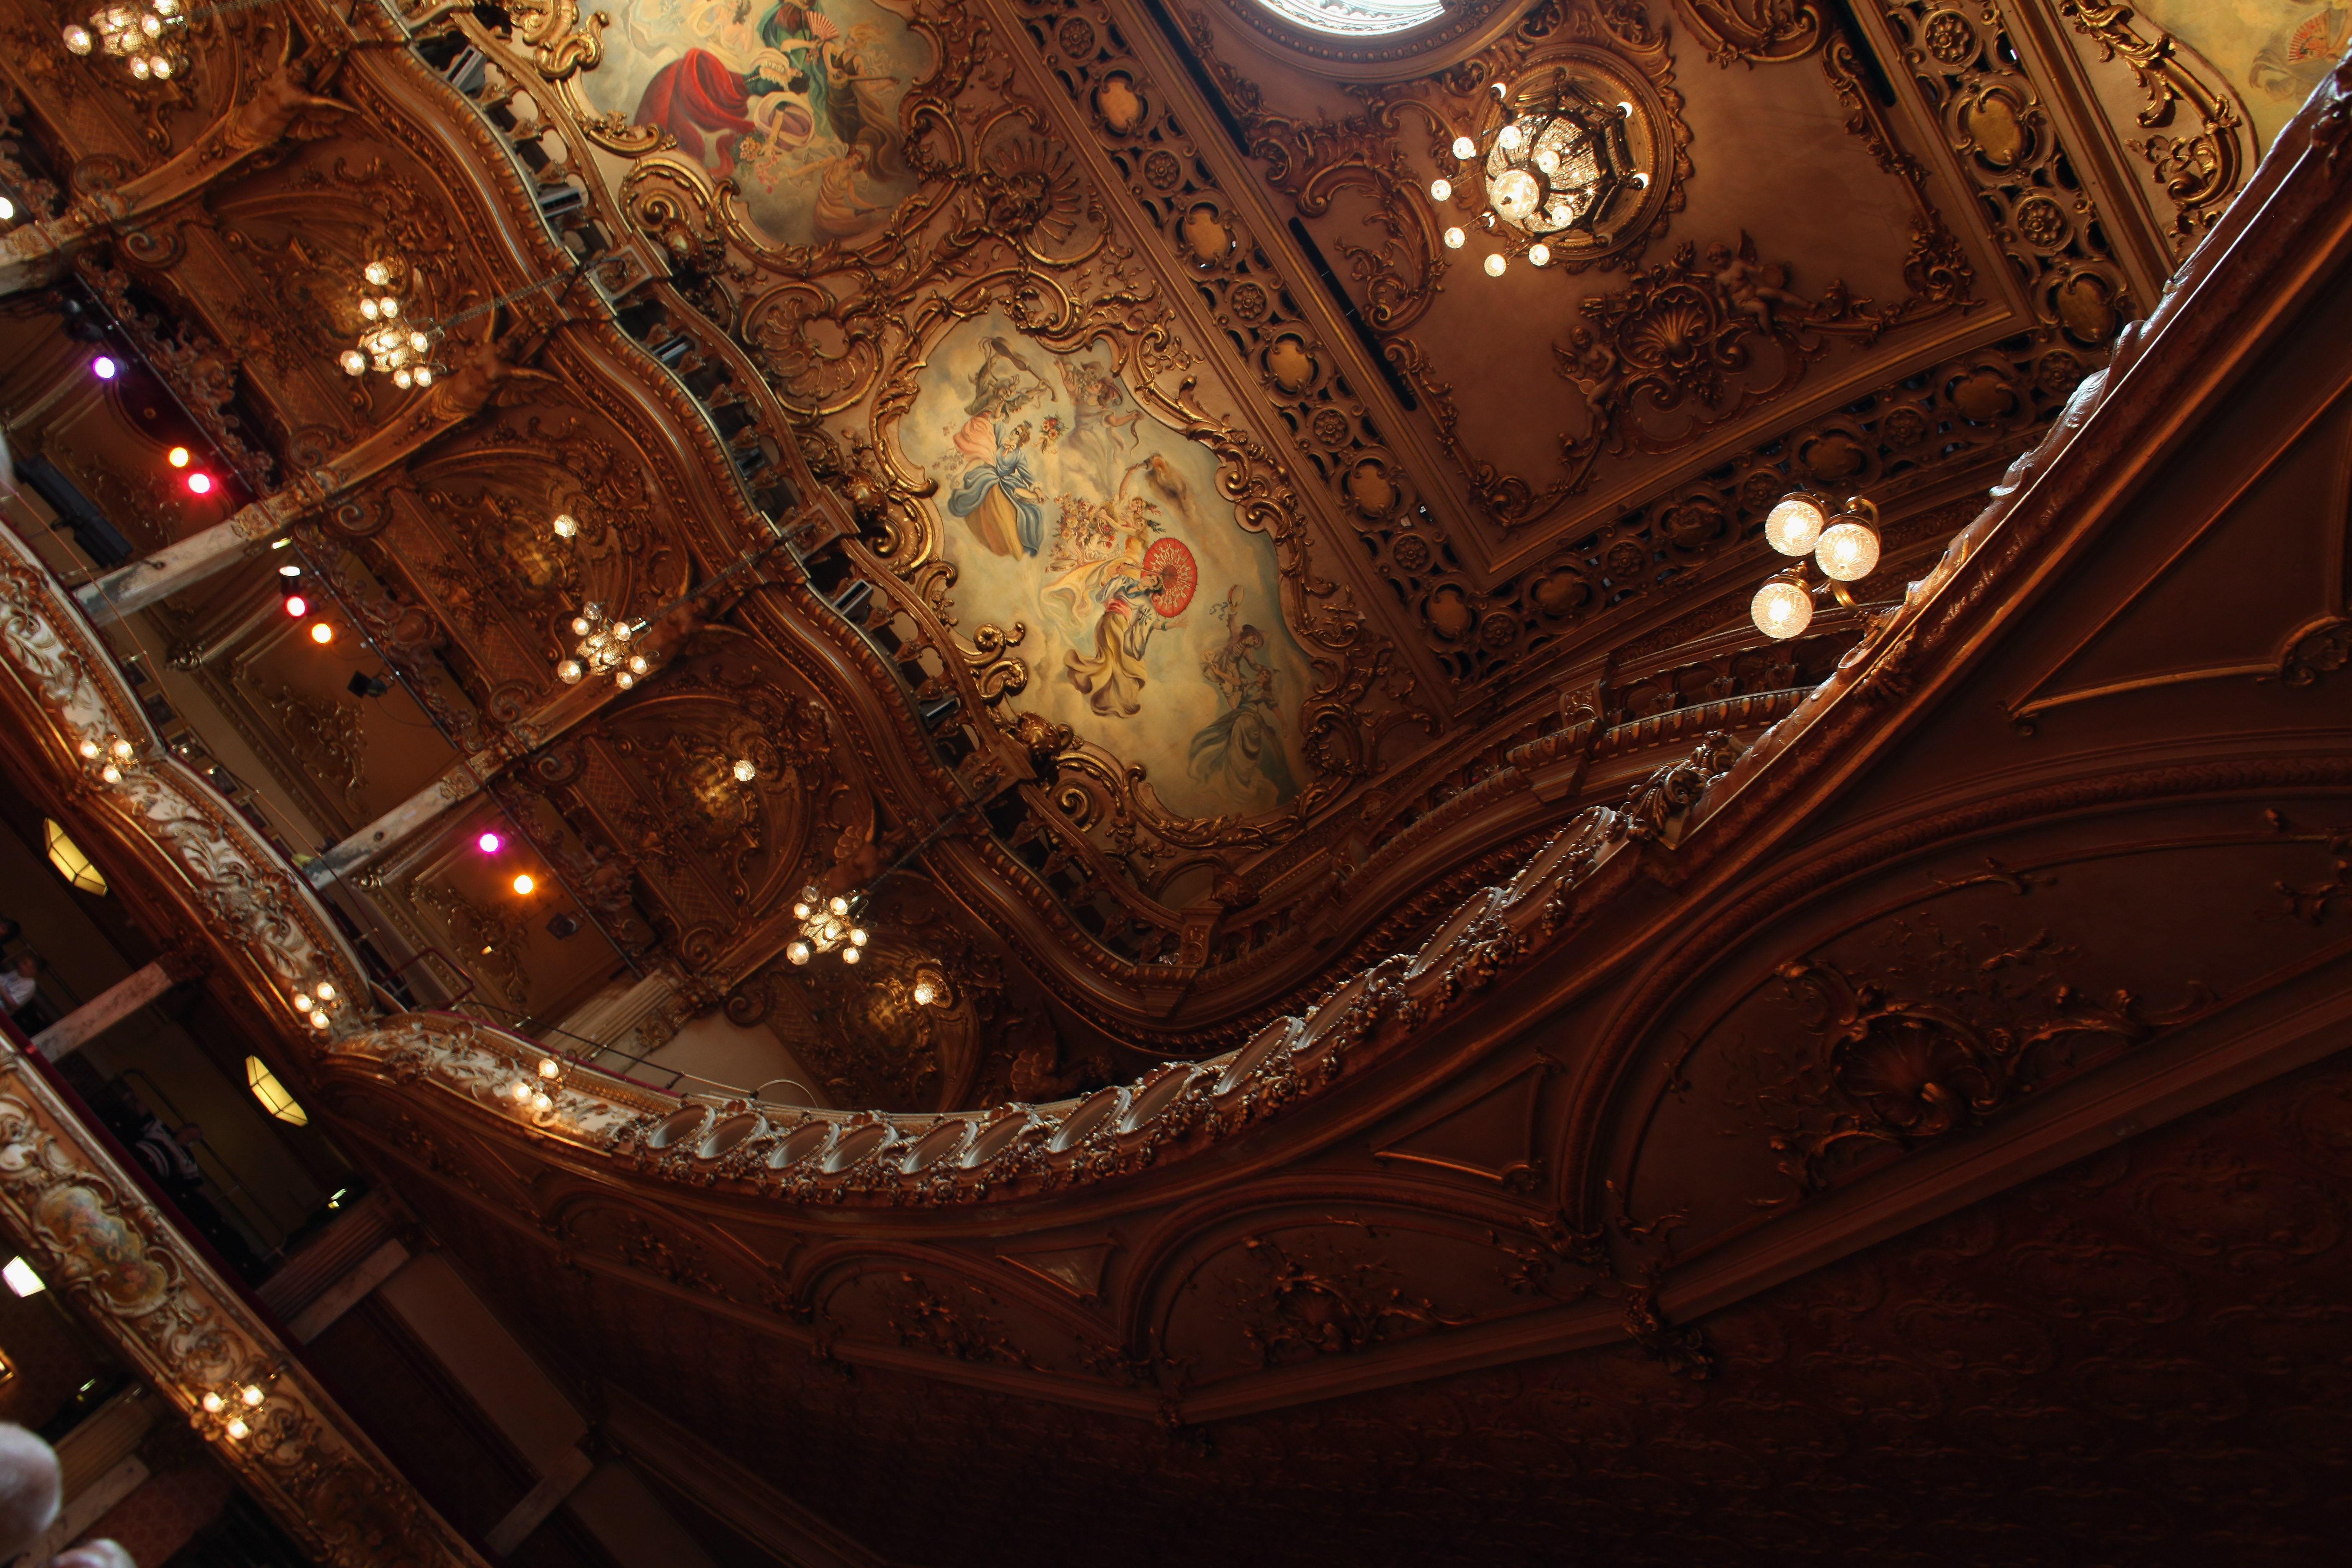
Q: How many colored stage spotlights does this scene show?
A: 7